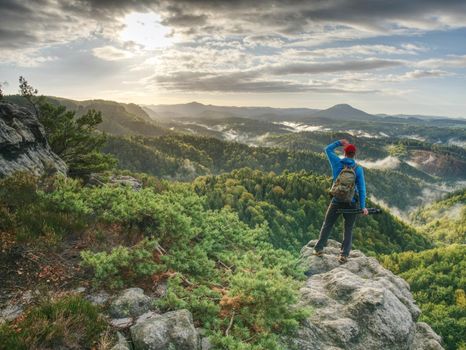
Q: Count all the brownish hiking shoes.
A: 2